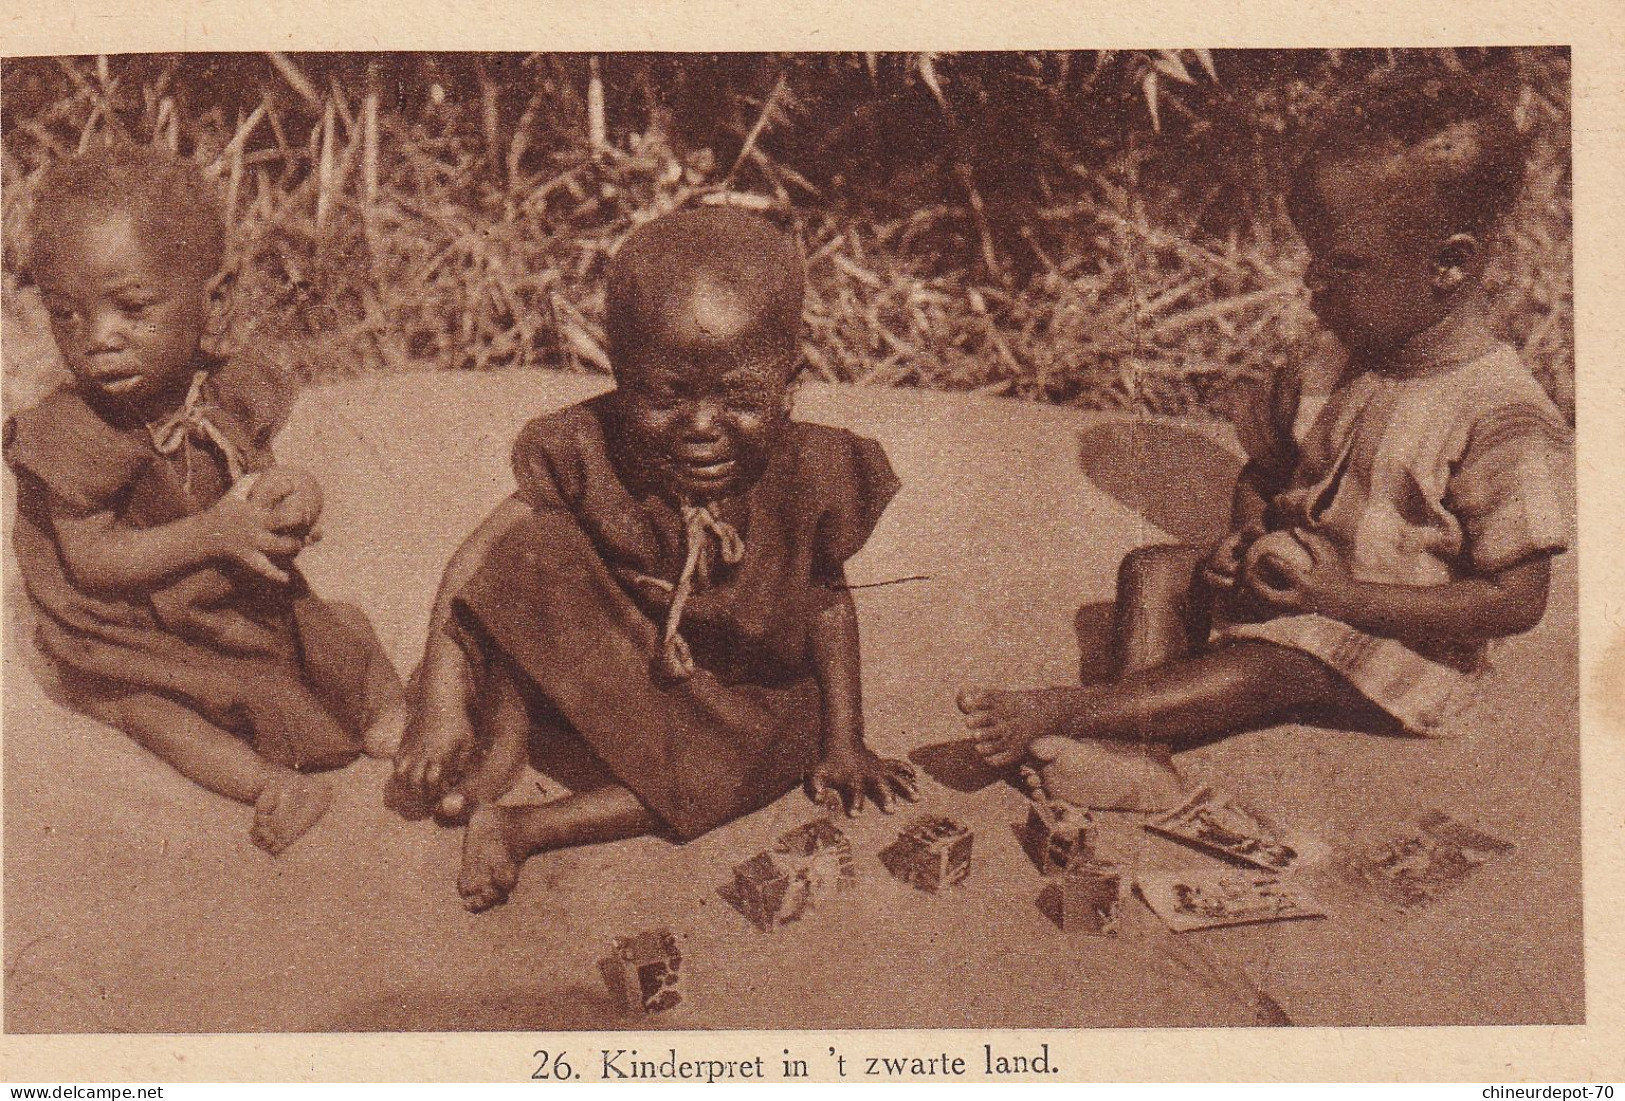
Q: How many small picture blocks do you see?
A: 6